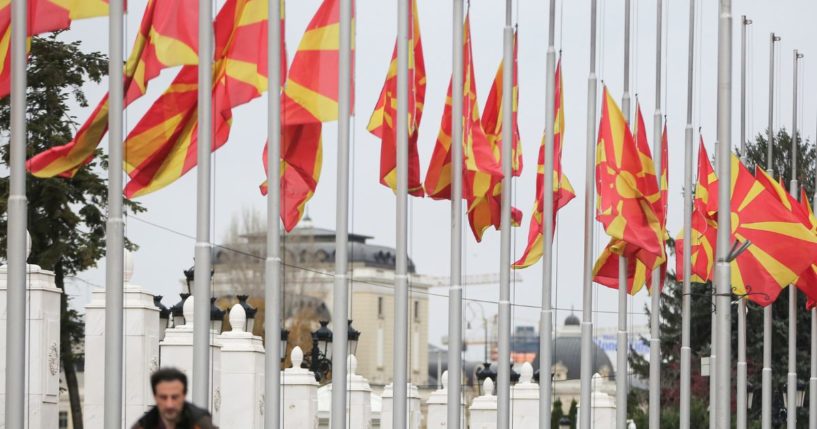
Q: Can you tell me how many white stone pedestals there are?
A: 11